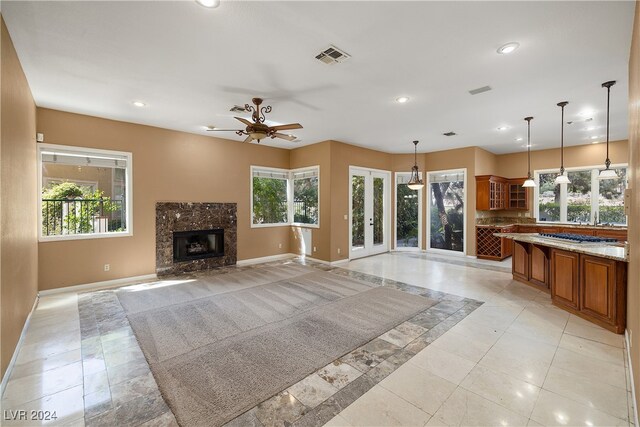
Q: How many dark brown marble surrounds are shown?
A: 1